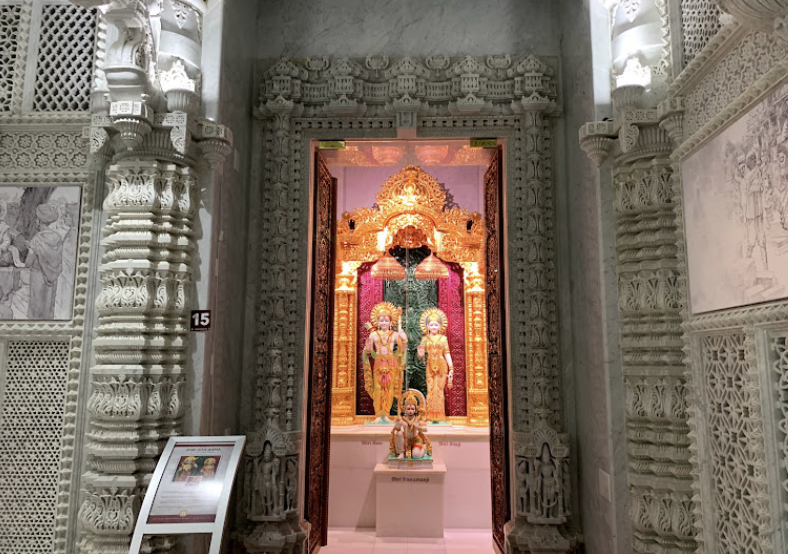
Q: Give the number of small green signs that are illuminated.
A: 2